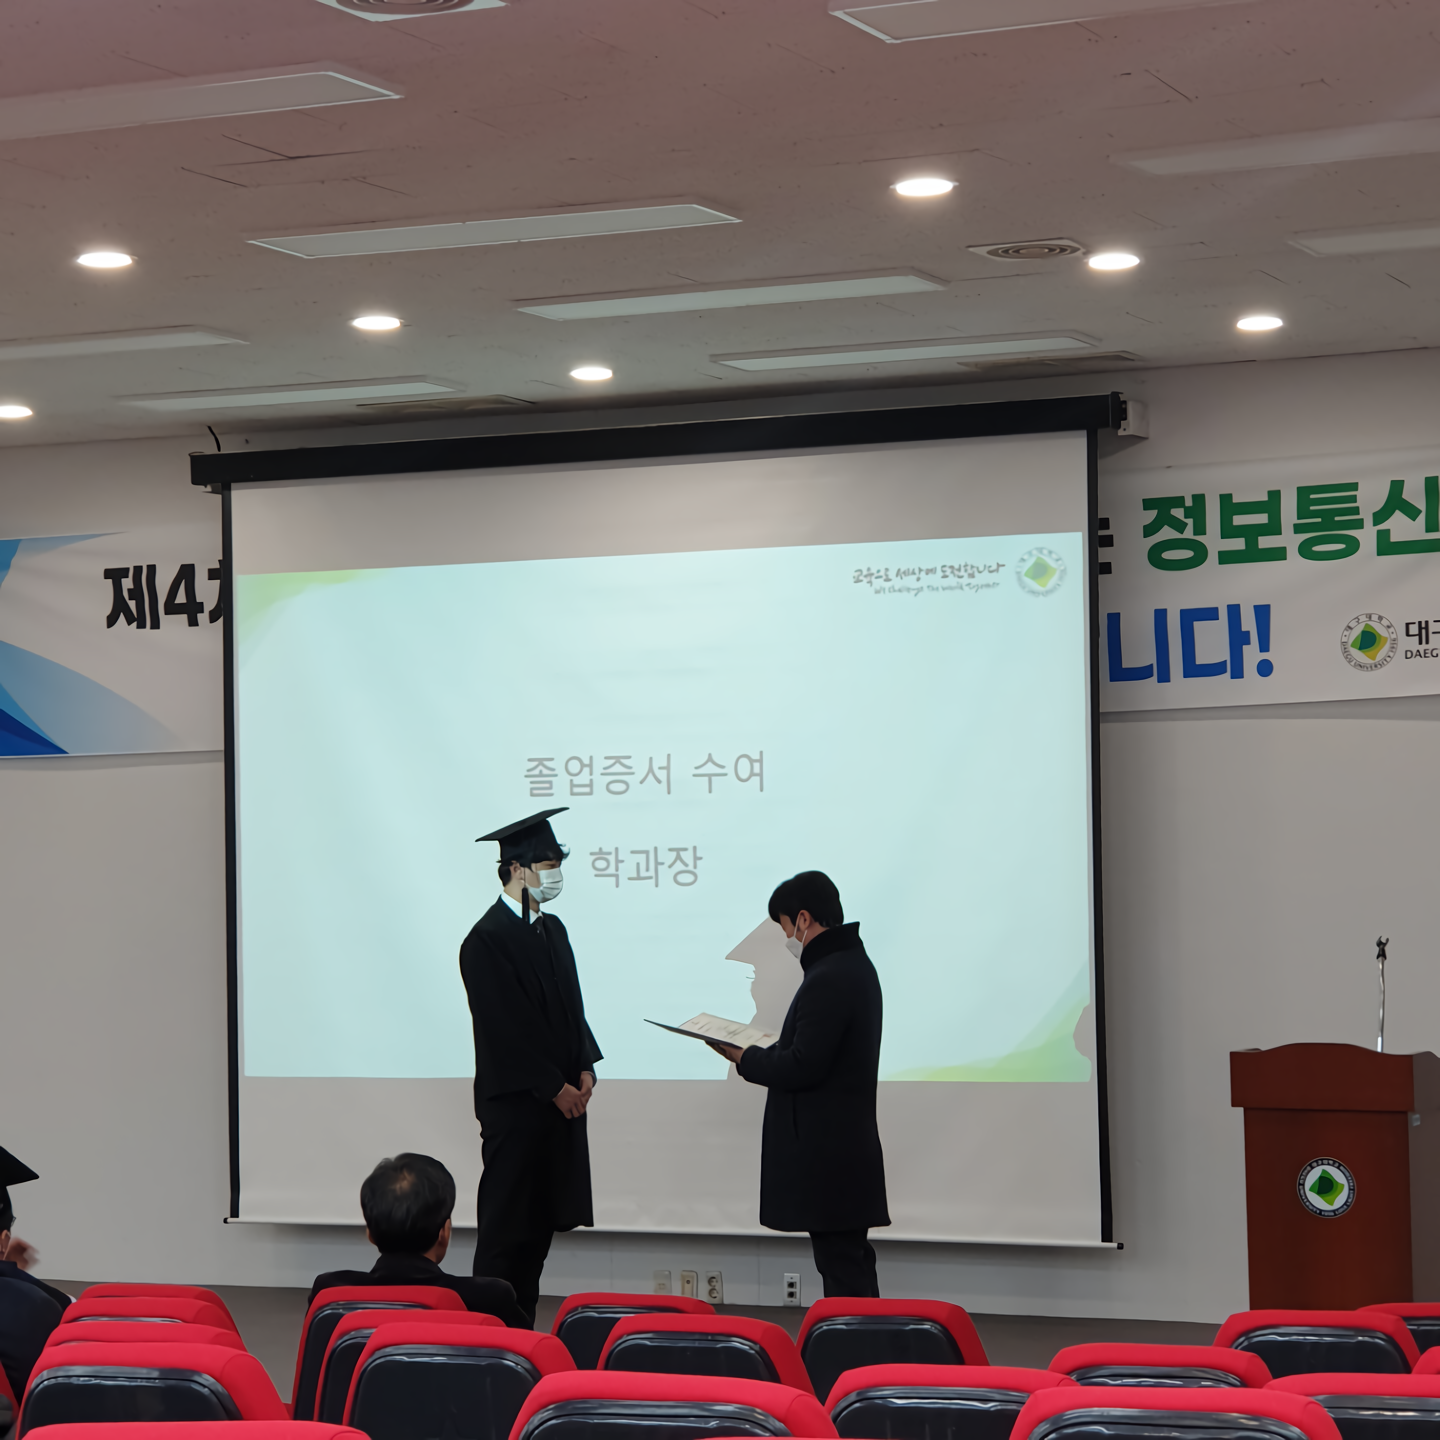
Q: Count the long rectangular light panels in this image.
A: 9